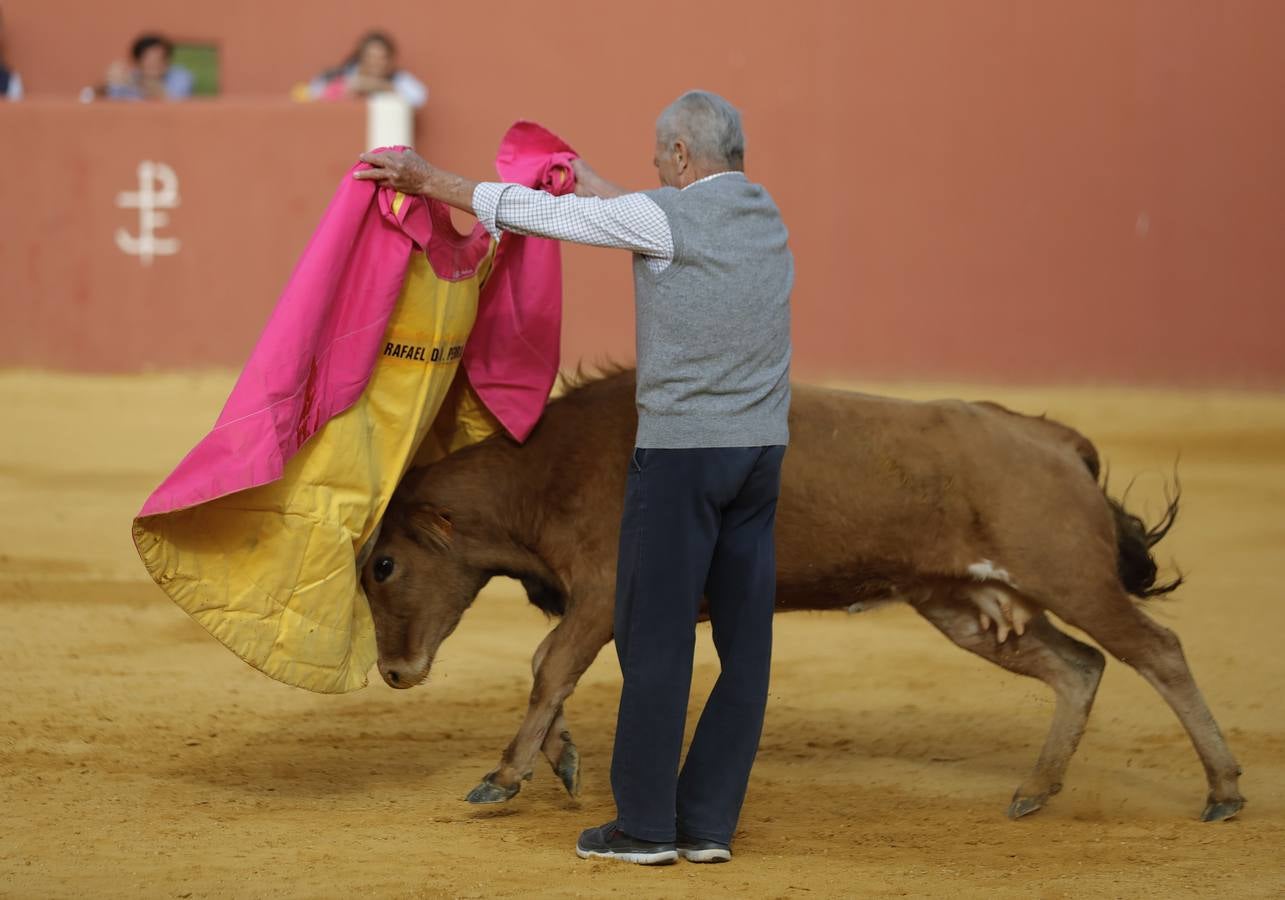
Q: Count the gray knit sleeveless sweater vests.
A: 1